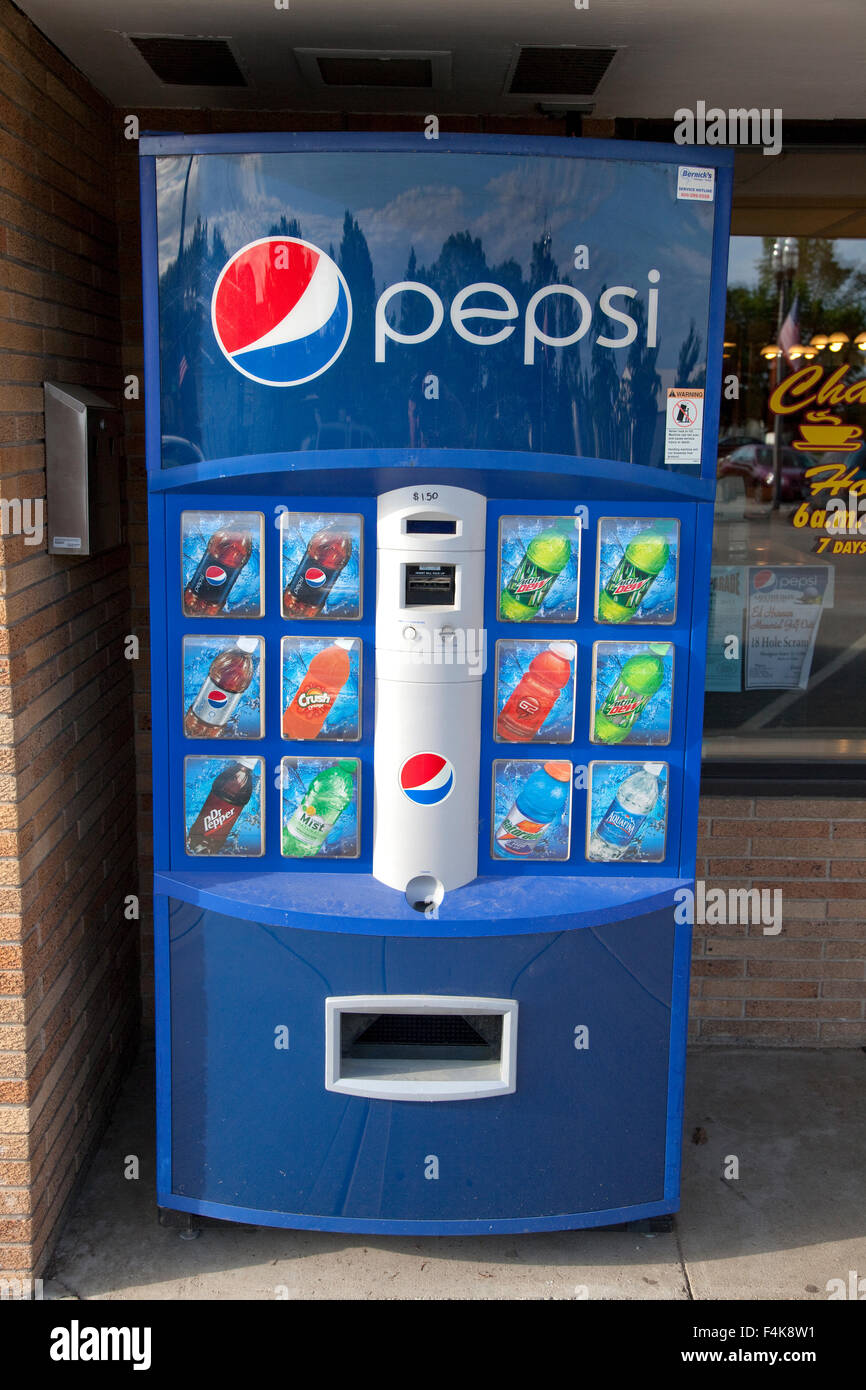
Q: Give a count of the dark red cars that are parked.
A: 1